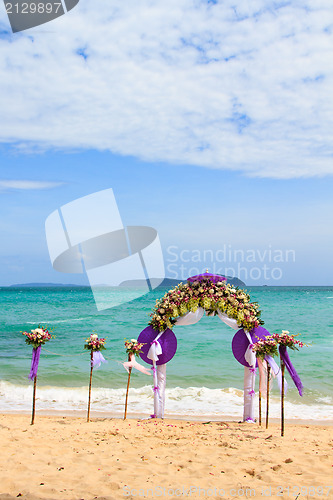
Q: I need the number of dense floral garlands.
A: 1